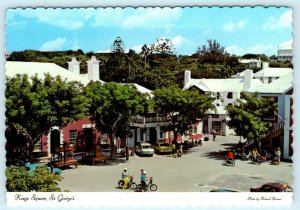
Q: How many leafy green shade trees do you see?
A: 4